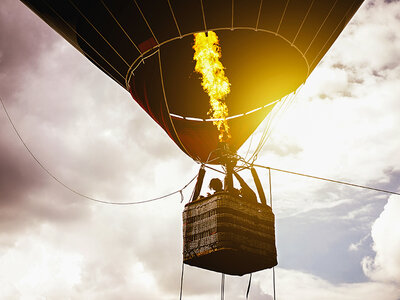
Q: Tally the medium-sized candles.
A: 0